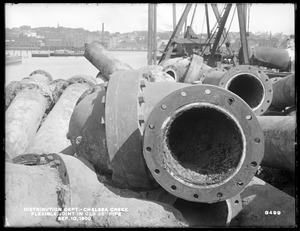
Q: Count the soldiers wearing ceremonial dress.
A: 0